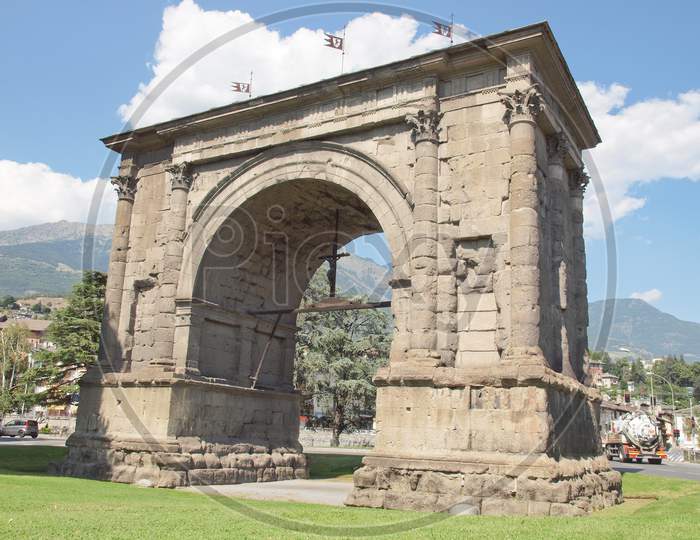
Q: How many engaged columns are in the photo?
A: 6